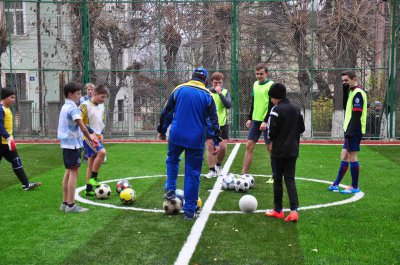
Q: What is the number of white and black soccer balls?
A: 4